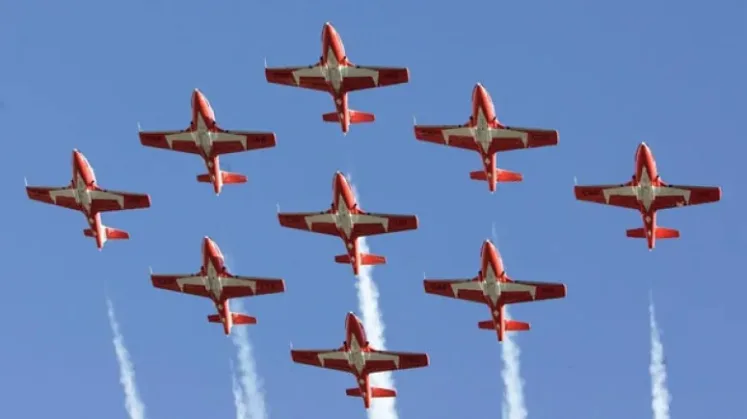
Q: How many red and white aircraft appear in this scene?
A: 9